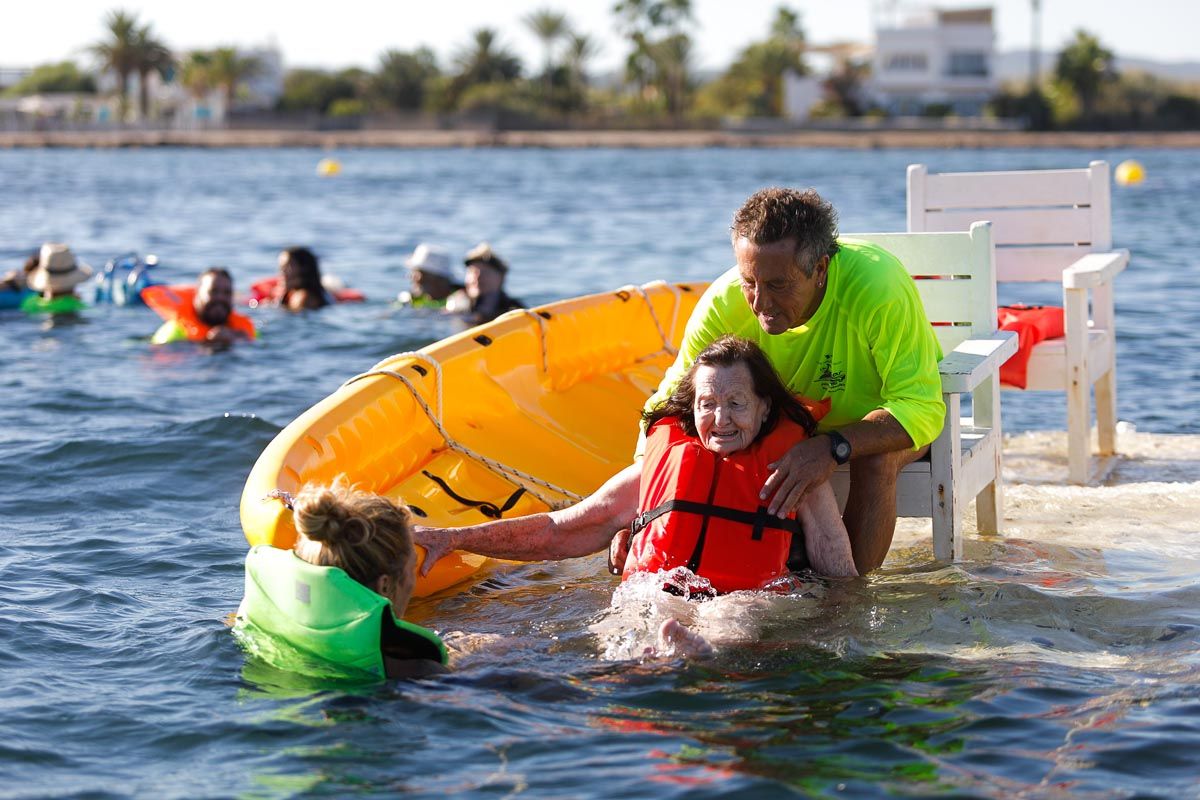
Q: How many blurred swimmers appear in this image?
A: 6